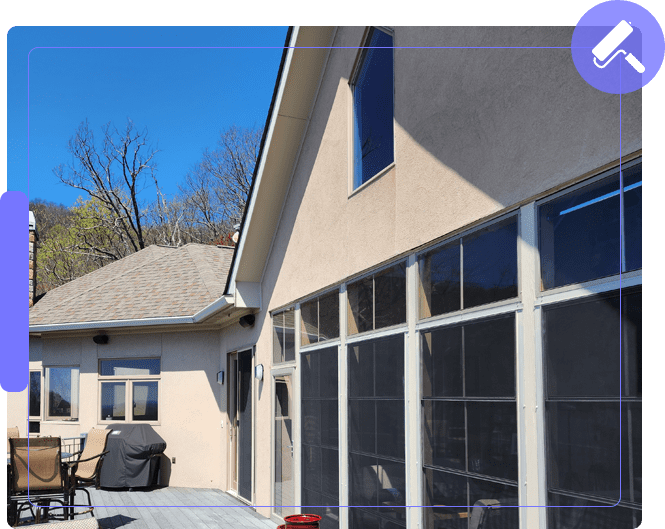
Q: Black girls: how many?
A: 0